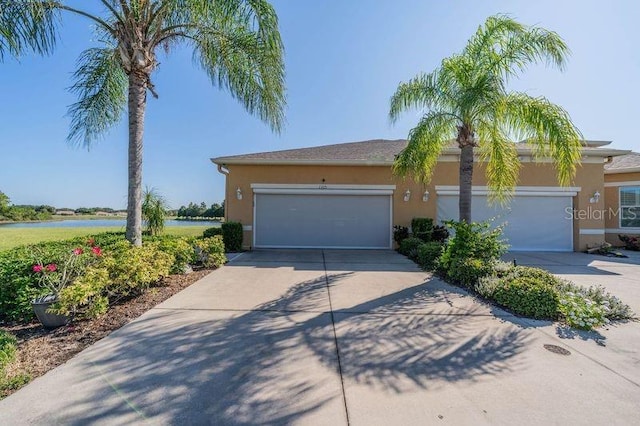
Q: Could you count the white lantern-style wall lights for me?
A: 4